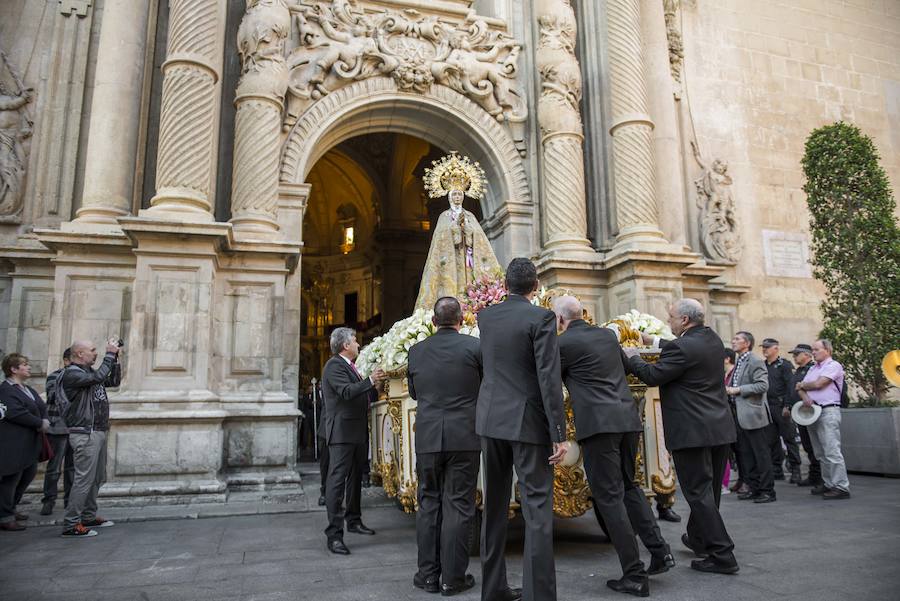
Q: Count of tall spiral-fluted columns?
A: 4